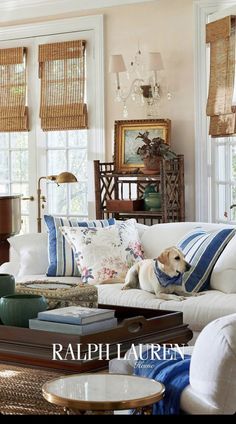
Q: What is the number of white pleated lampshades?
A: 2